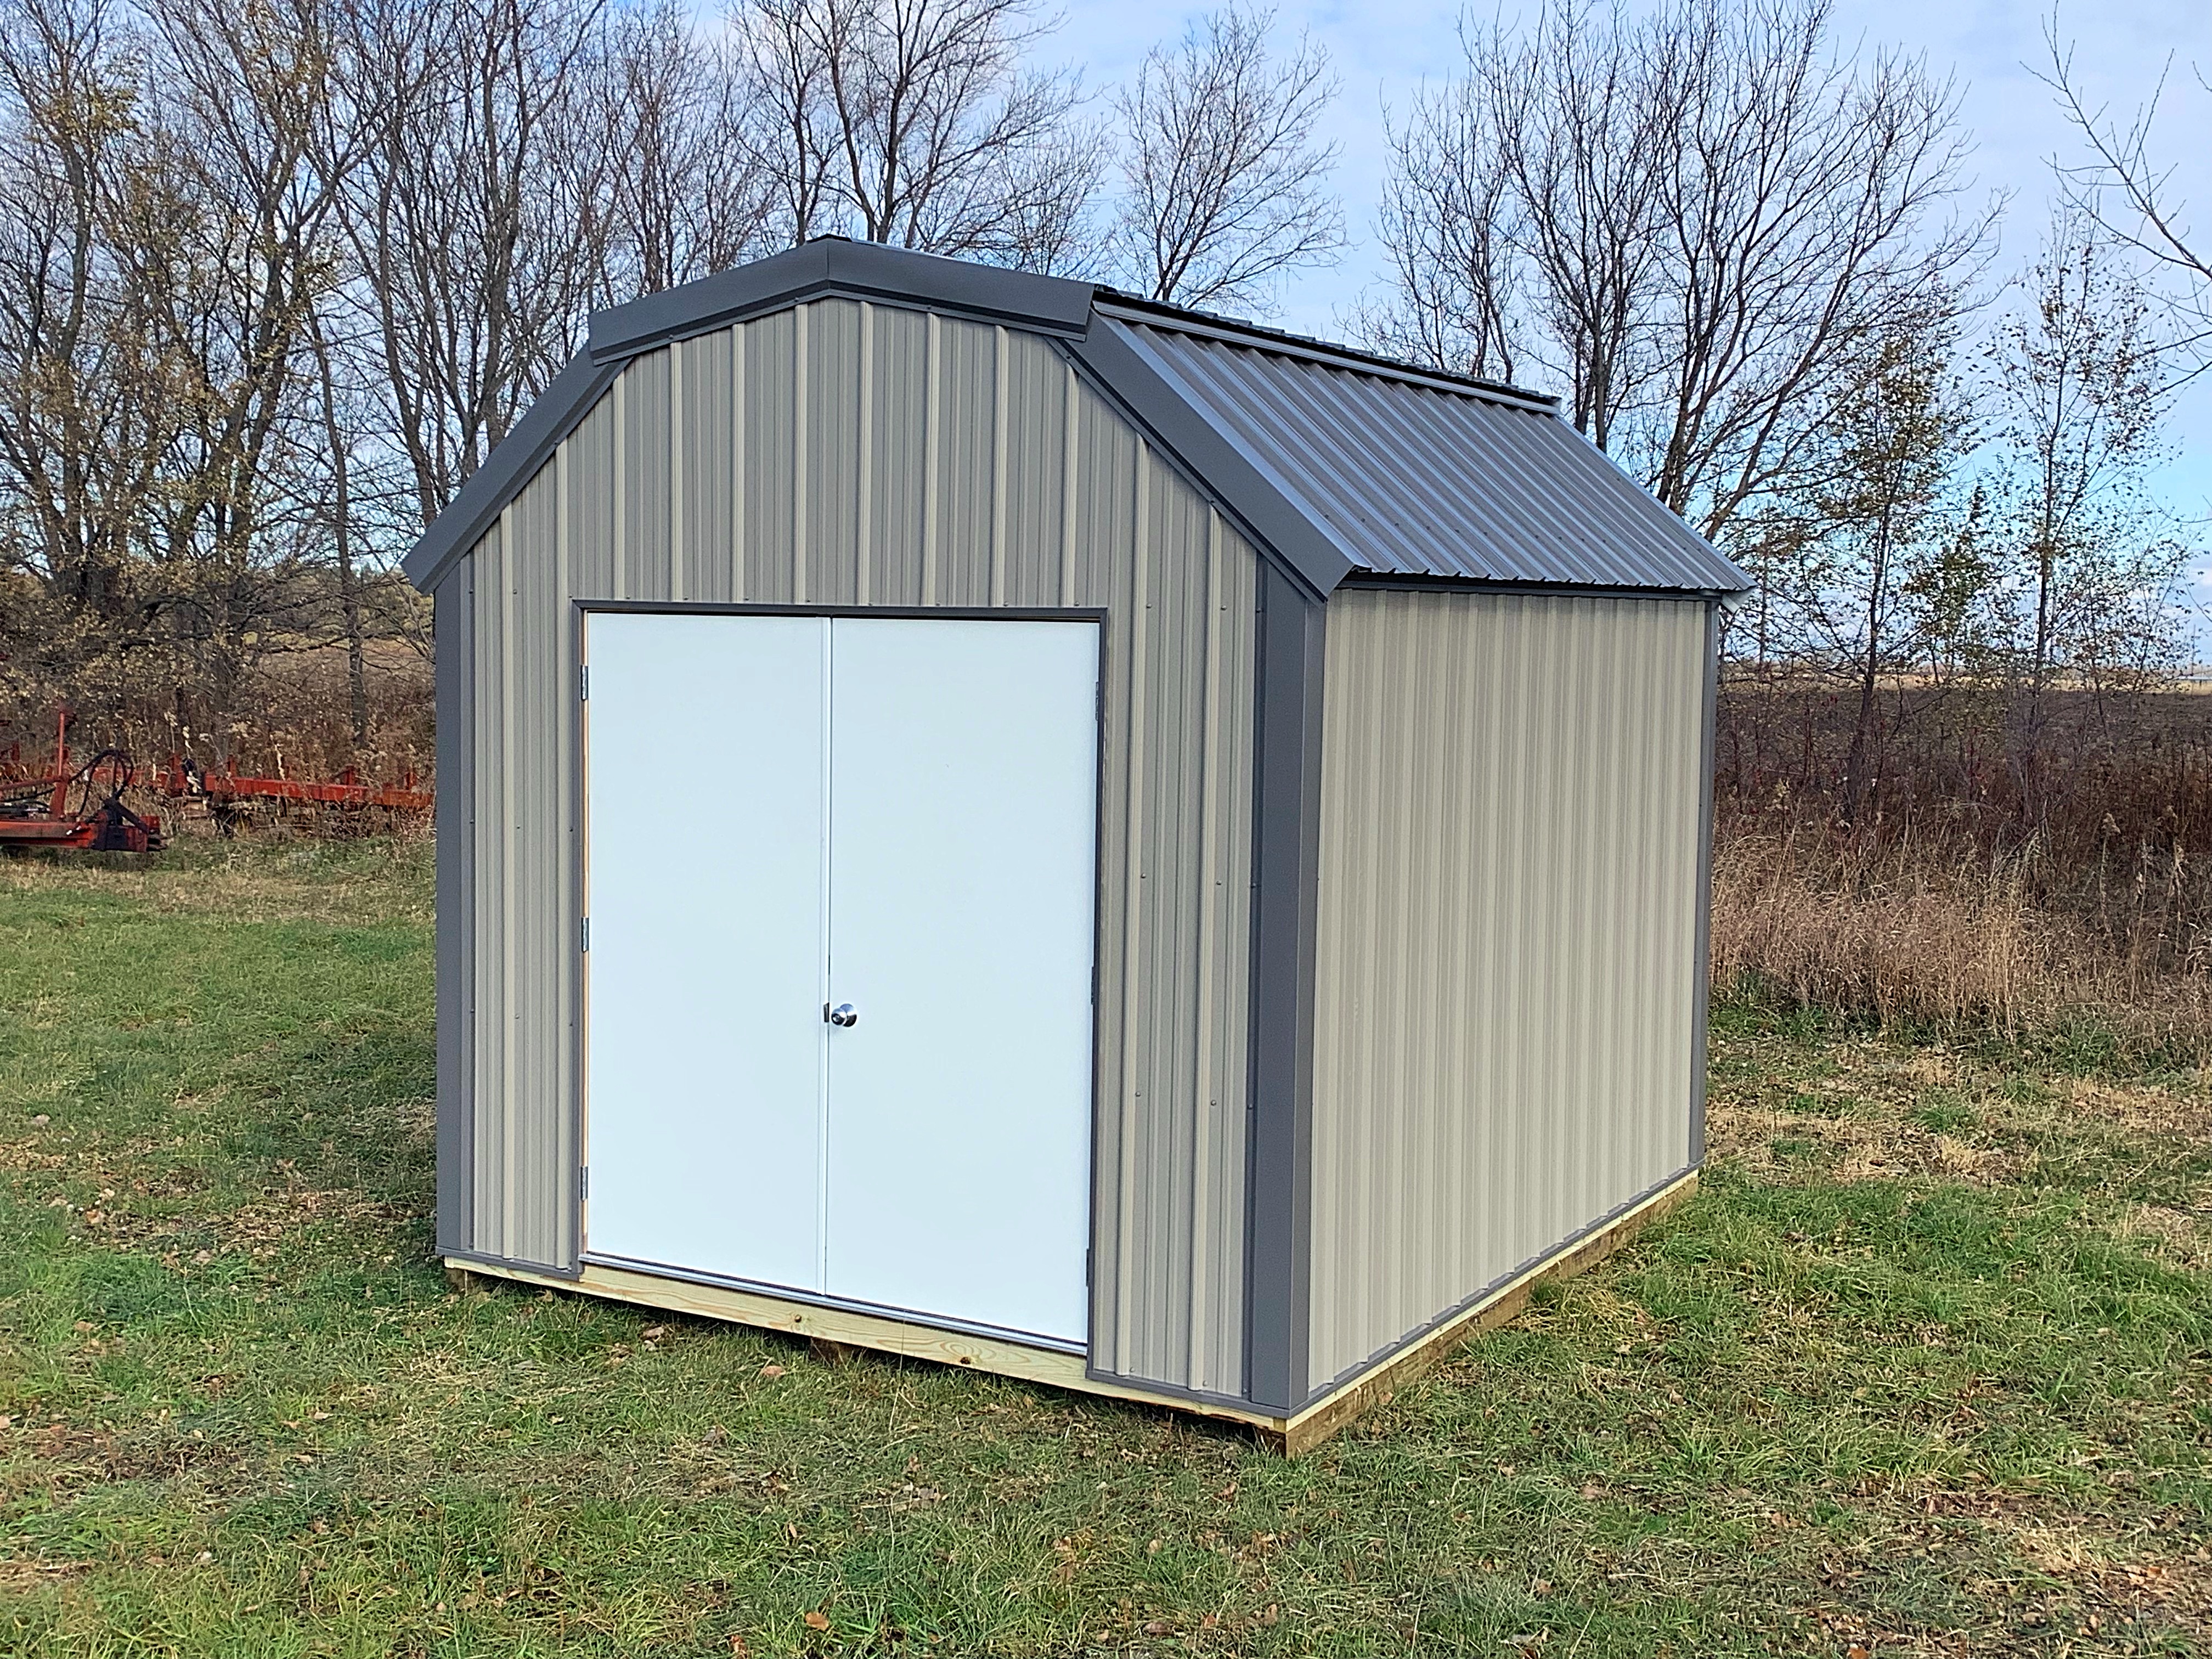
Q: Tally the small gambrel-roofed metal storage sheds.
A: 1